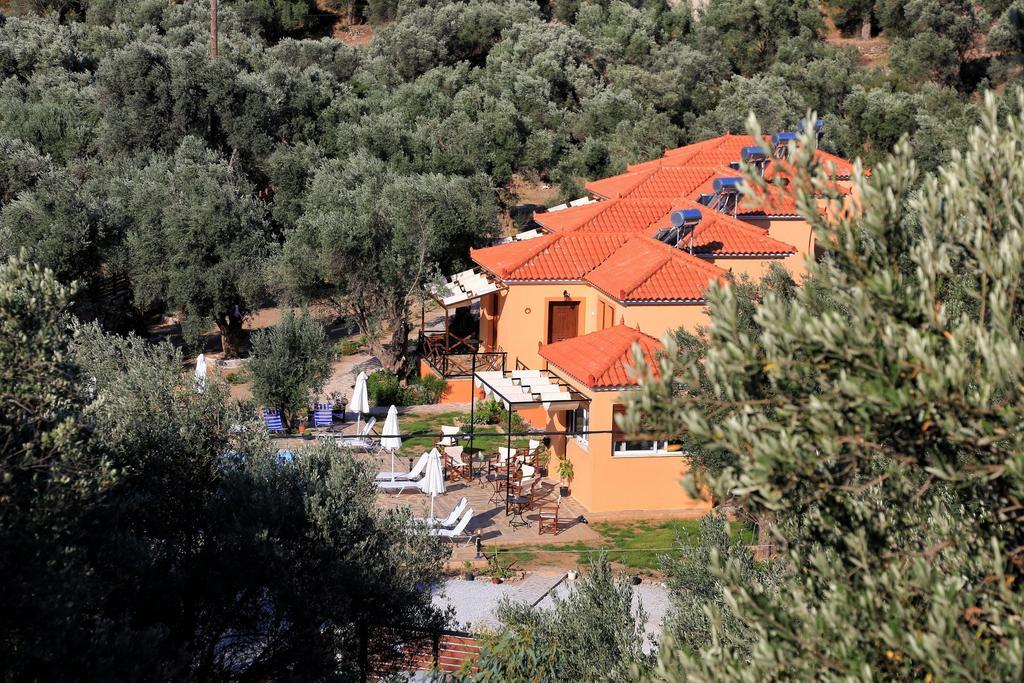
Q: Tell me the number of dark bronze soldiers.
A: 0